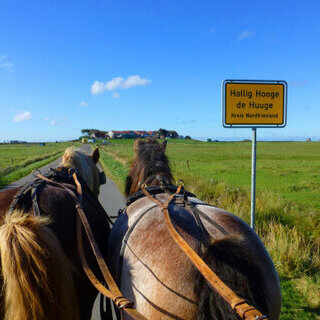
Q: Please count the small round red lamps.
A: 0